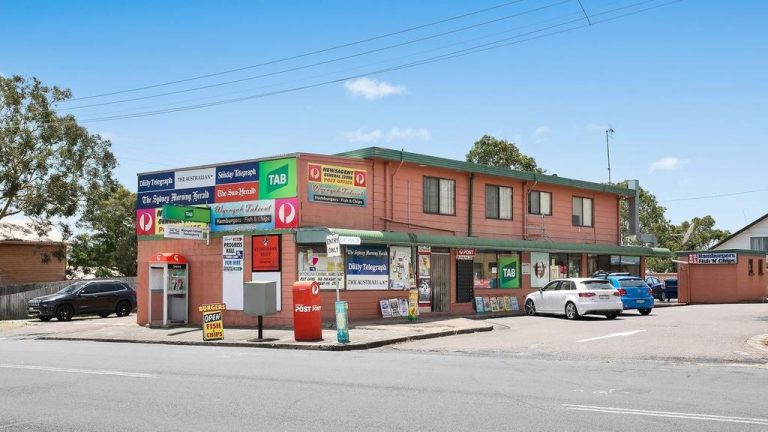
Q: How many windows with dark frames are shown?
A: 4